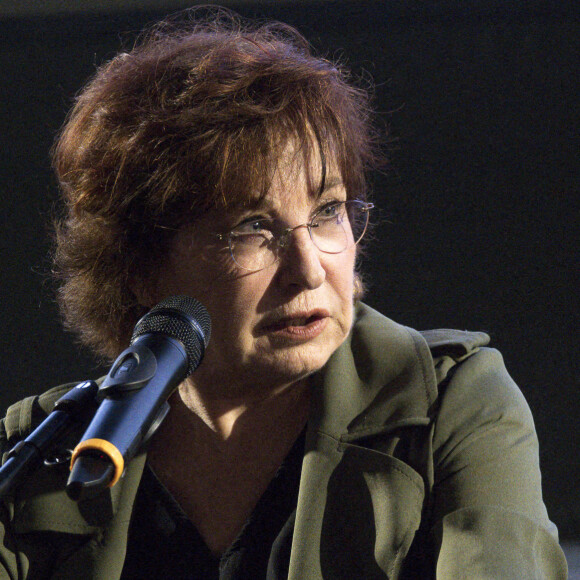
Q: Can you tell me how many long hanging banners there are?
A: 0